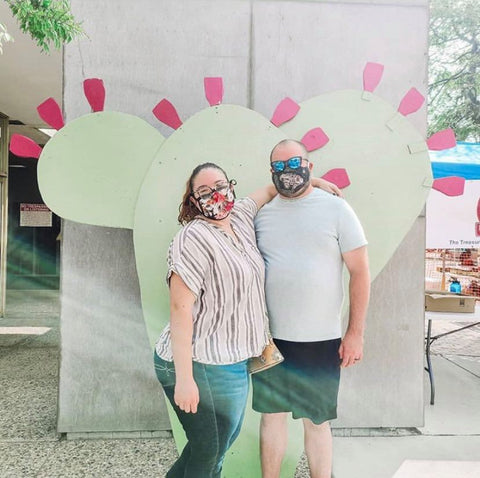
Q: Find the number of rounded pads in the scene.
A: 3